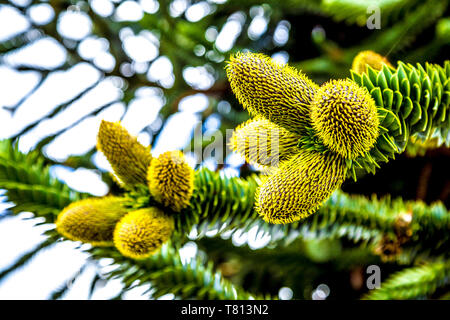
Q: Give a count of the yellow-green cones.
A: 9